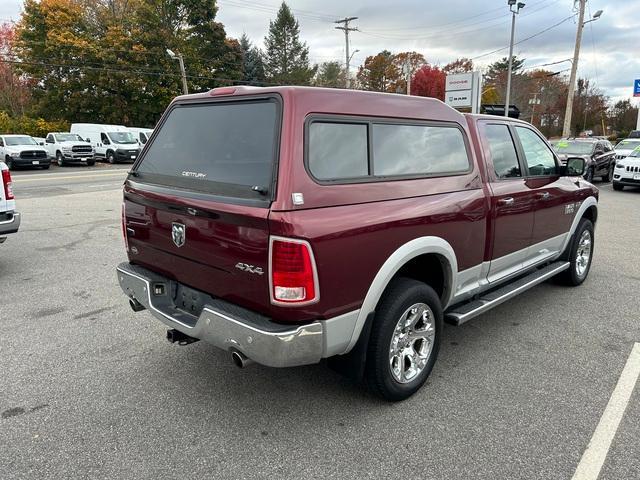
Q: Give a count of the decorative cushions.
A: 0